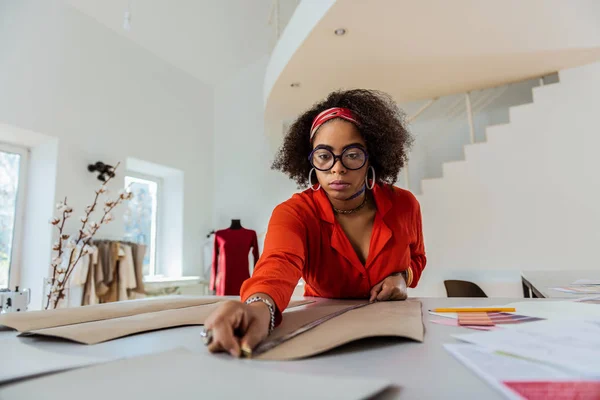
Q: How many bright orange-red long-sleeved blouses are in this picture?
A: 1